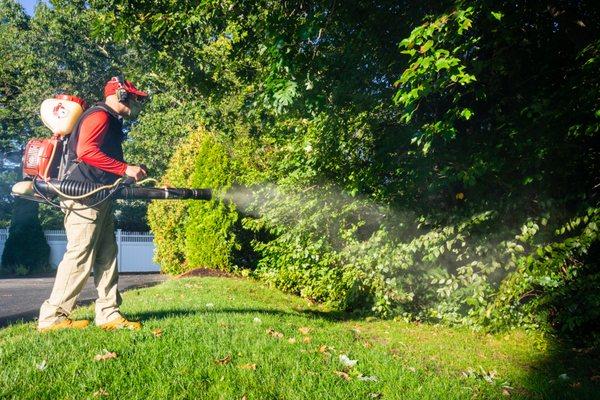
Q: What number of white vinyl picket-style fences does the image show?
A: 1